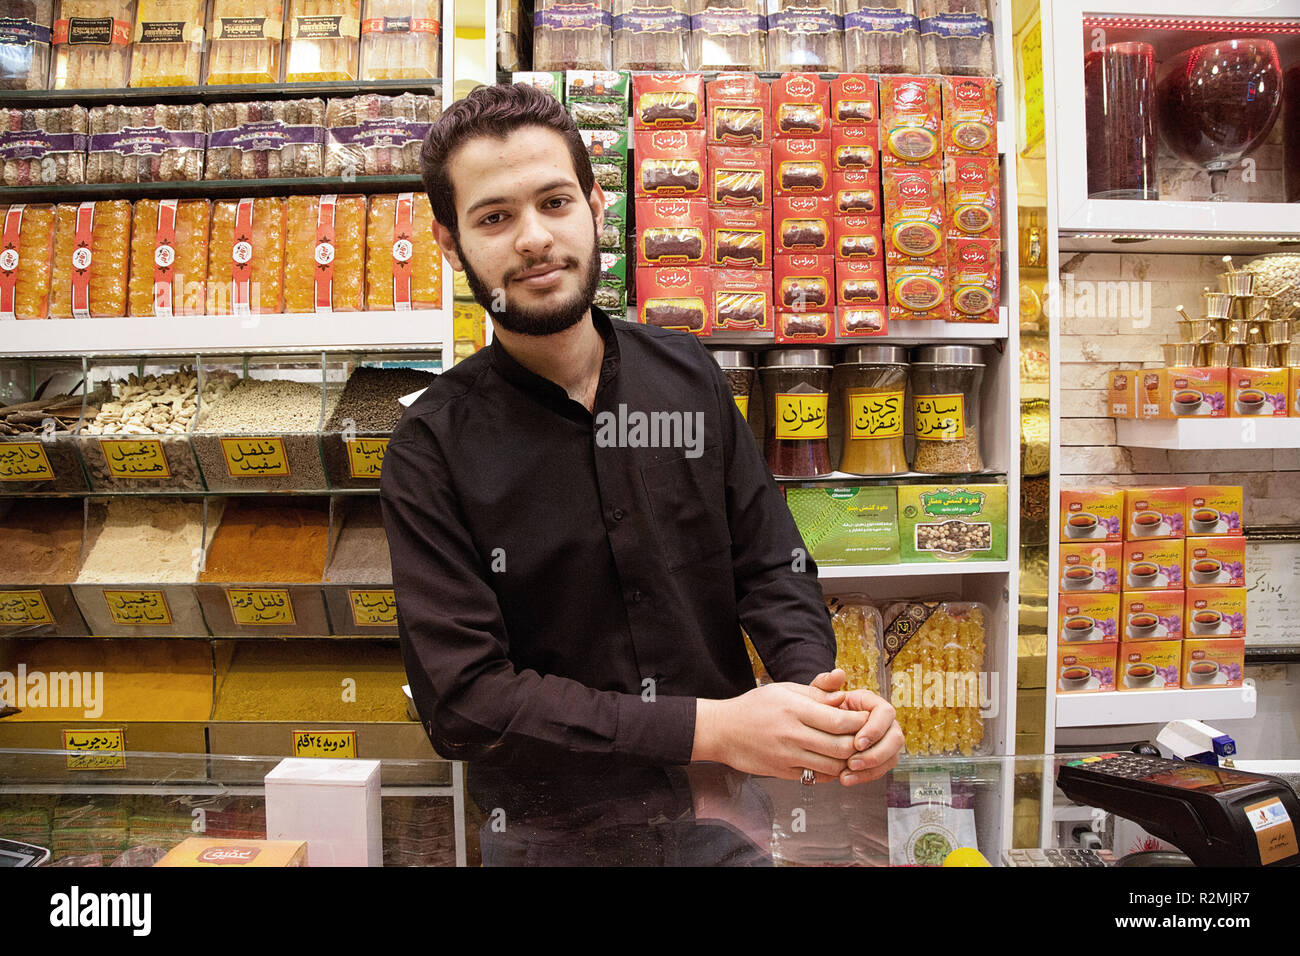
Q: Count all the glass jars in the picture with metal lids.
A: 4